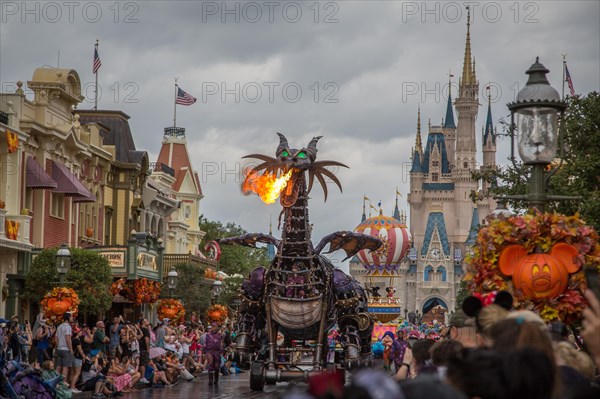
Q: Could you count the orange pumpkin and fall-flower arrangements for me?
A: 4